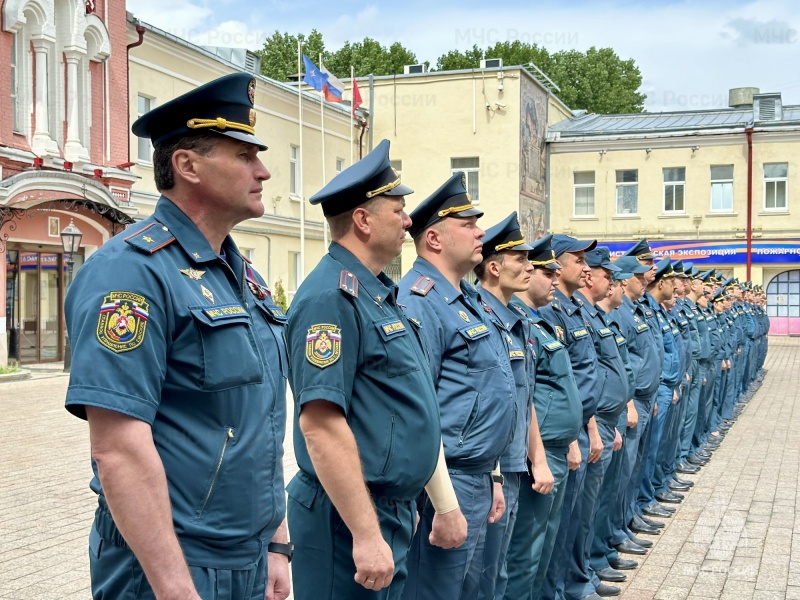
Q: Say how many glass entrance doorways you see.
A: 1